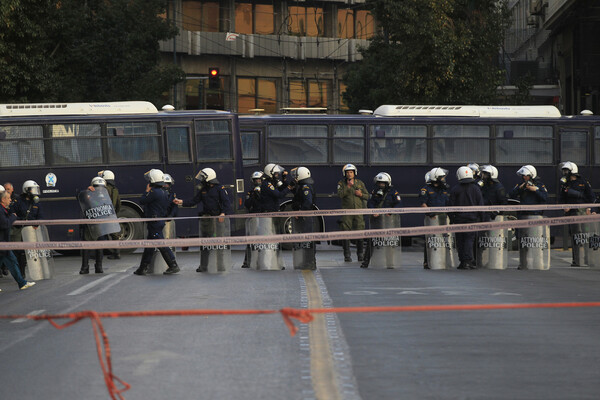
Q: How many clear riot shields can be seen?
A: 12